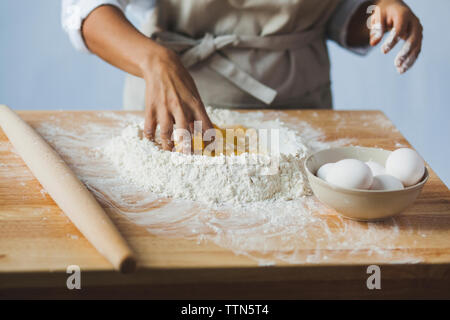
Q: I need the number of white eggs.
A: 5